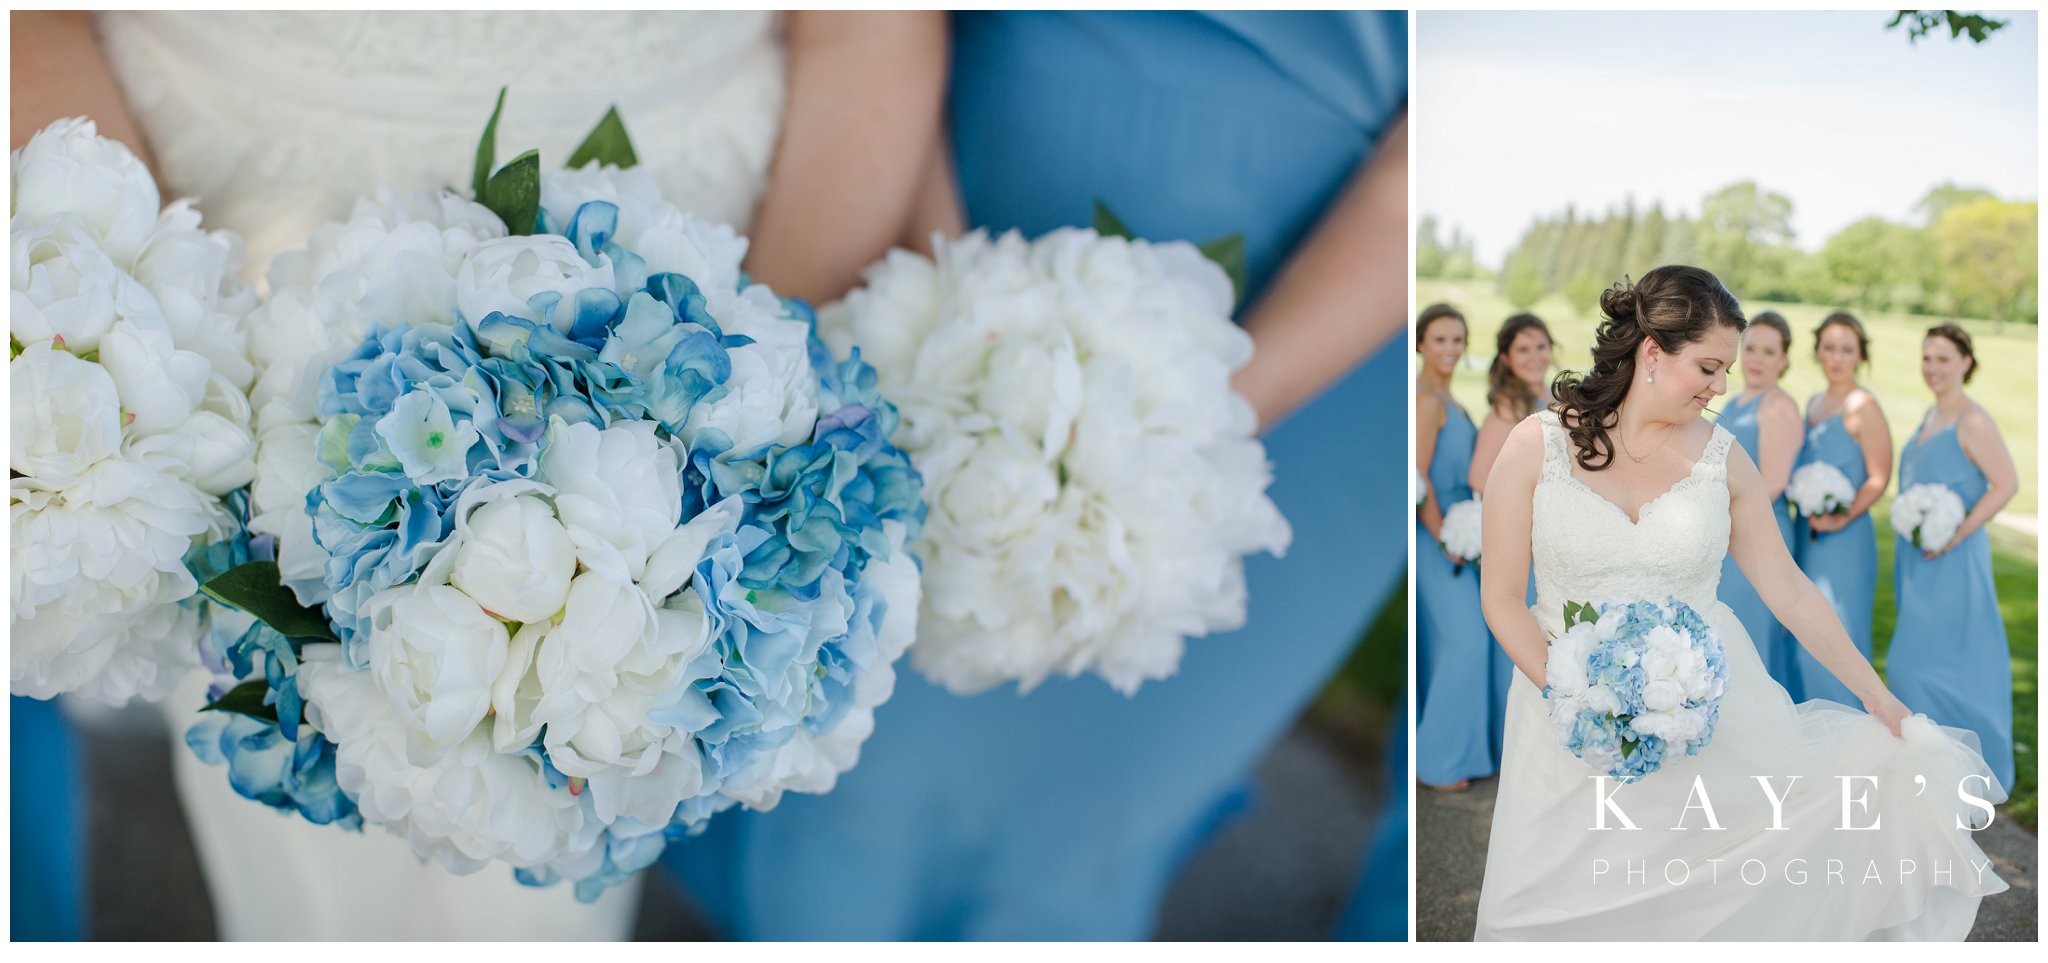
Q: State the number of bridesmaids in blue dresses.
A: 5